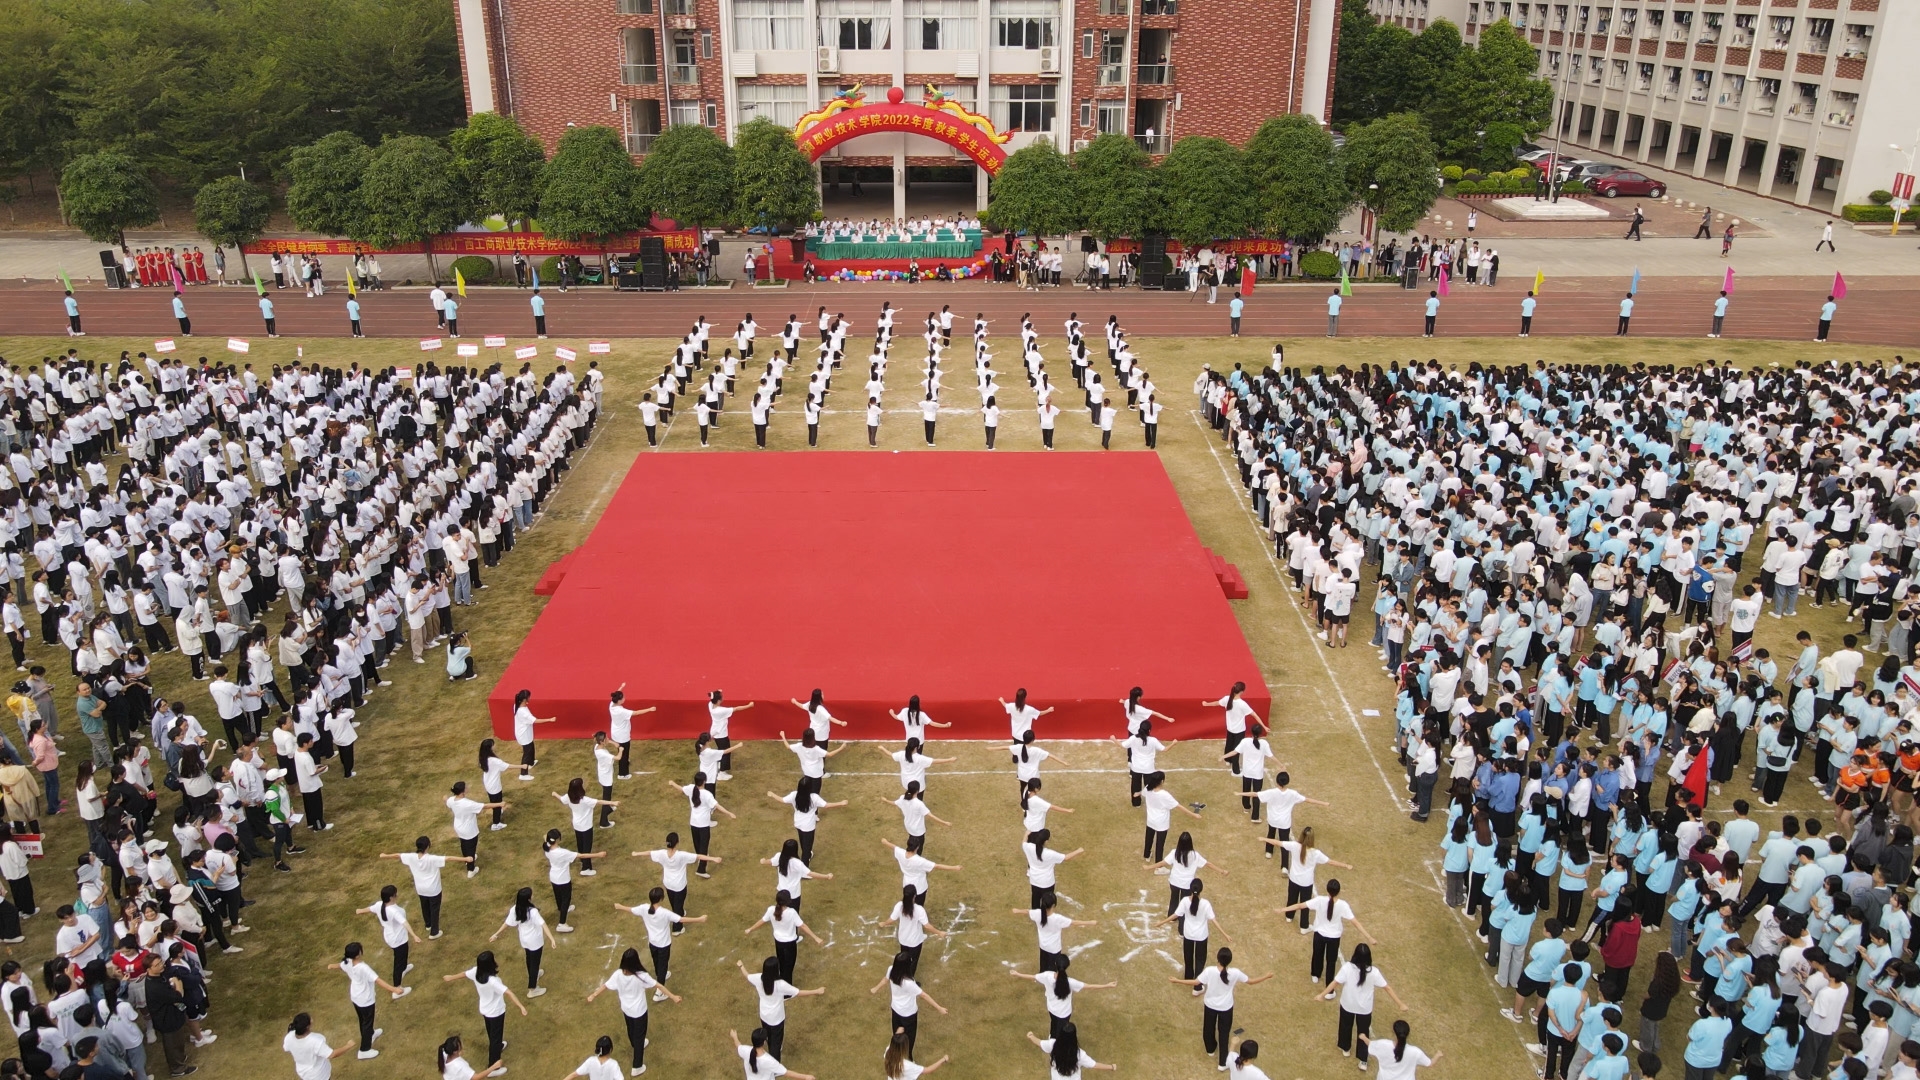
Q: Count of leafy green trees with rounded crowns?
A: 13